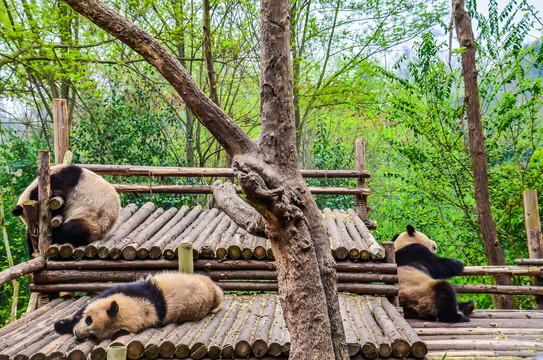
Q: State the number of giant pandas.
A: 3